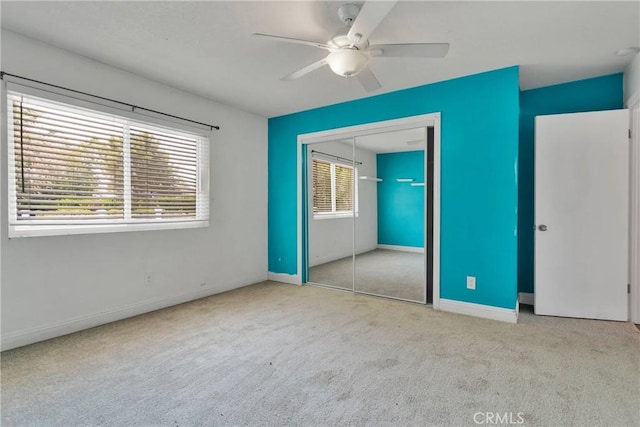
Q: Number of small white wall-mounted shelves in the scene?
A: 3